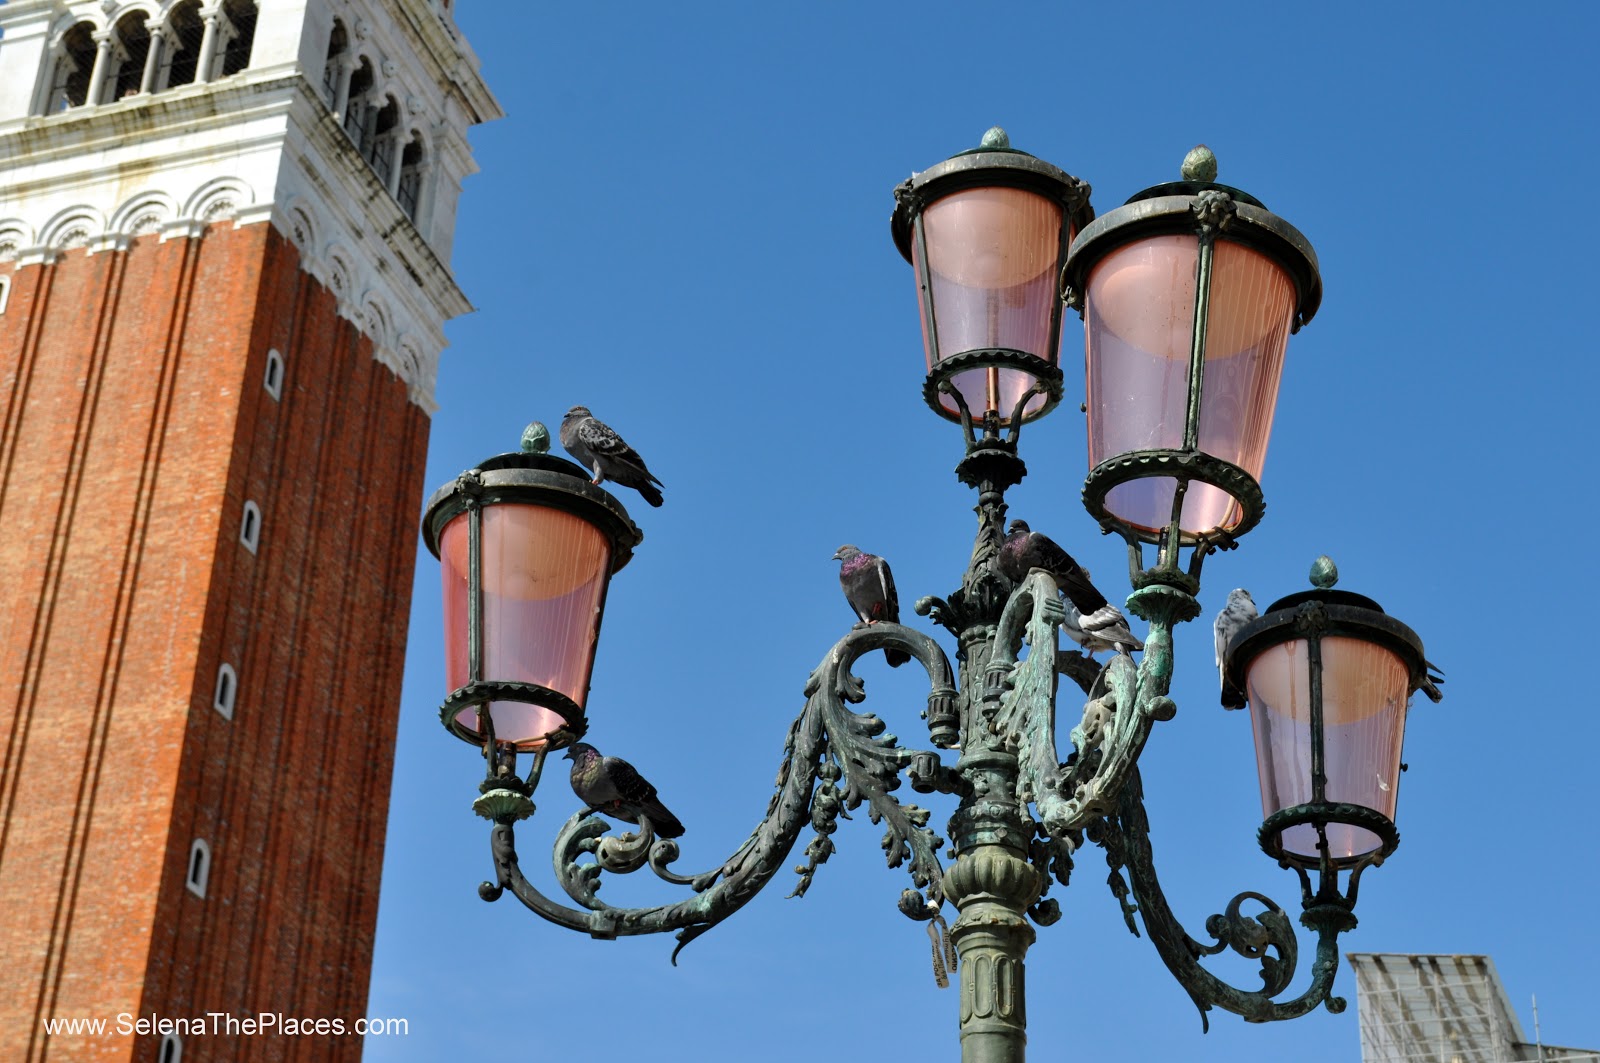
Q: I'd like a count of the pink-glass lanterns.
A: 4